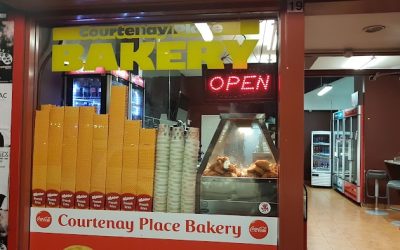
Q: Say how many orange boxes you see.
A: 8